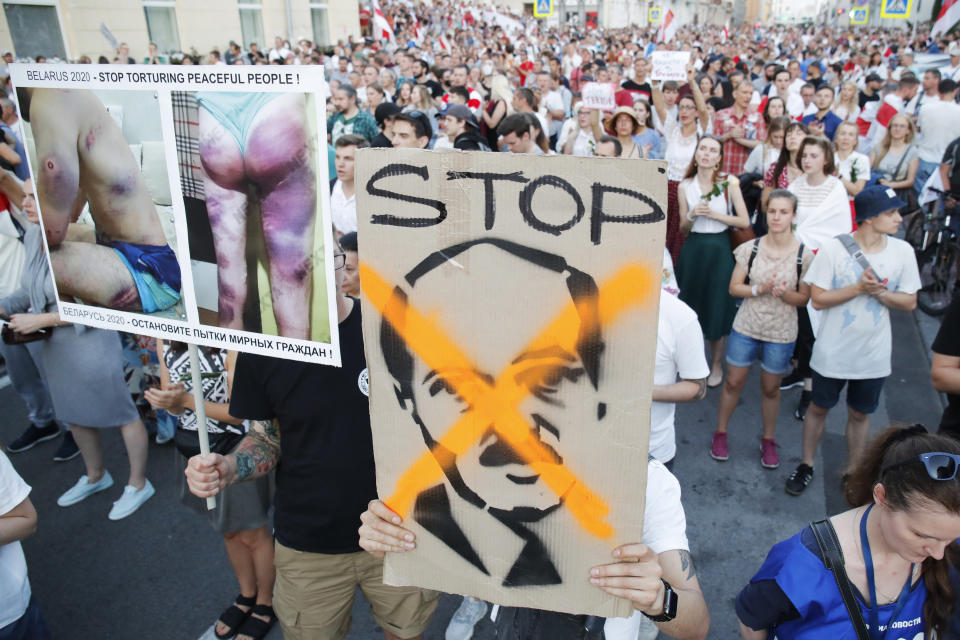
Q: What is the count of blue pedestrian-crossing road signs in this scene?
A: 4